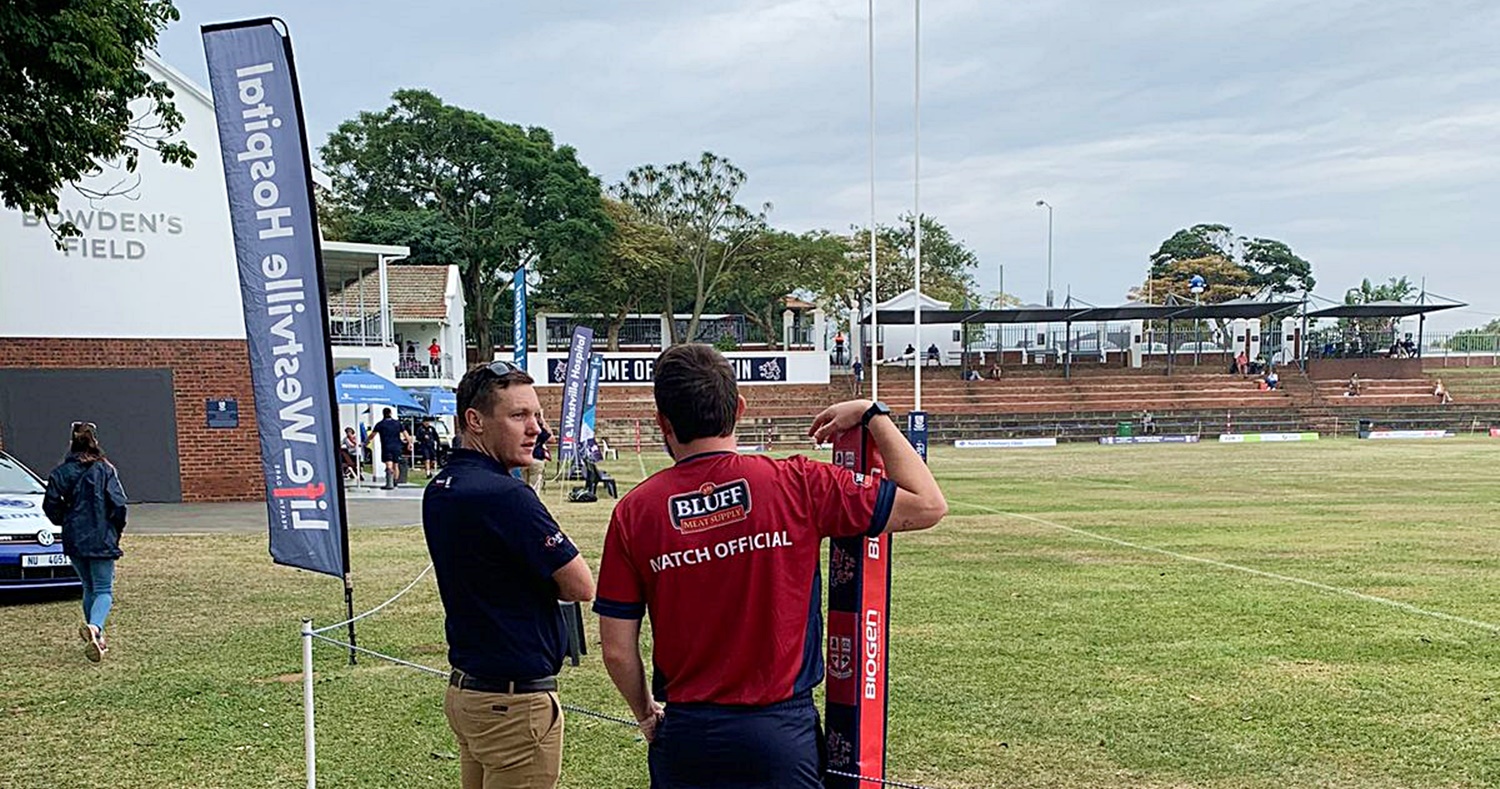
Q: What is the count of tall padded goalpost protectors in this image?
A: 2